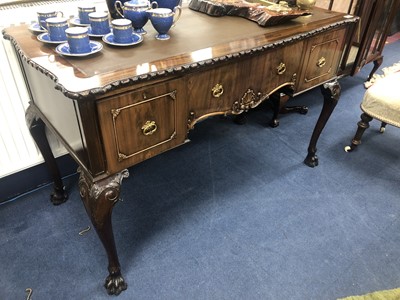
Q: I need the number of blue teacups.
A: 6